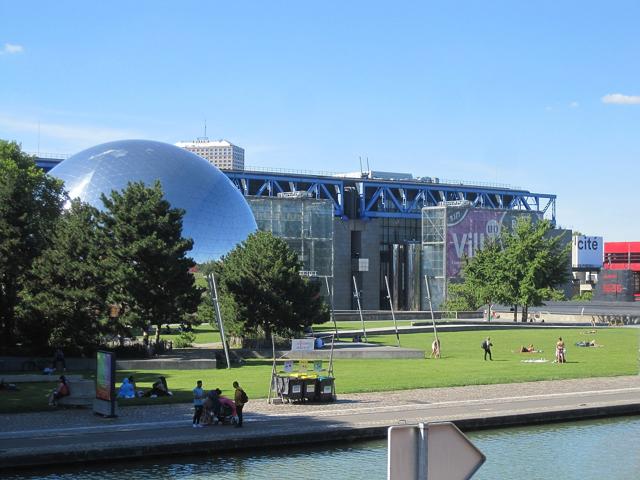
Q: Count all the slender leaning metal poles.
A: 5